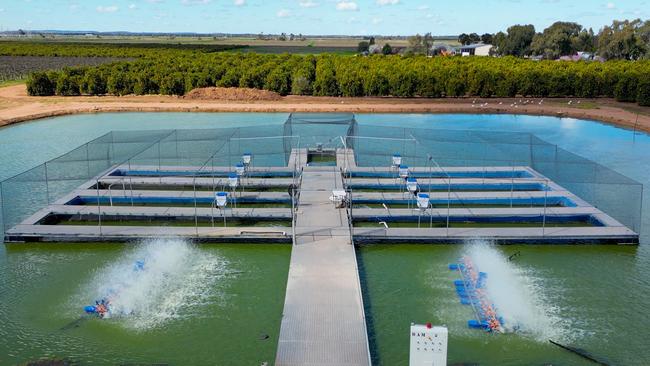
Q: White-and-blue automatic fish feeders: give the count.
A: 8